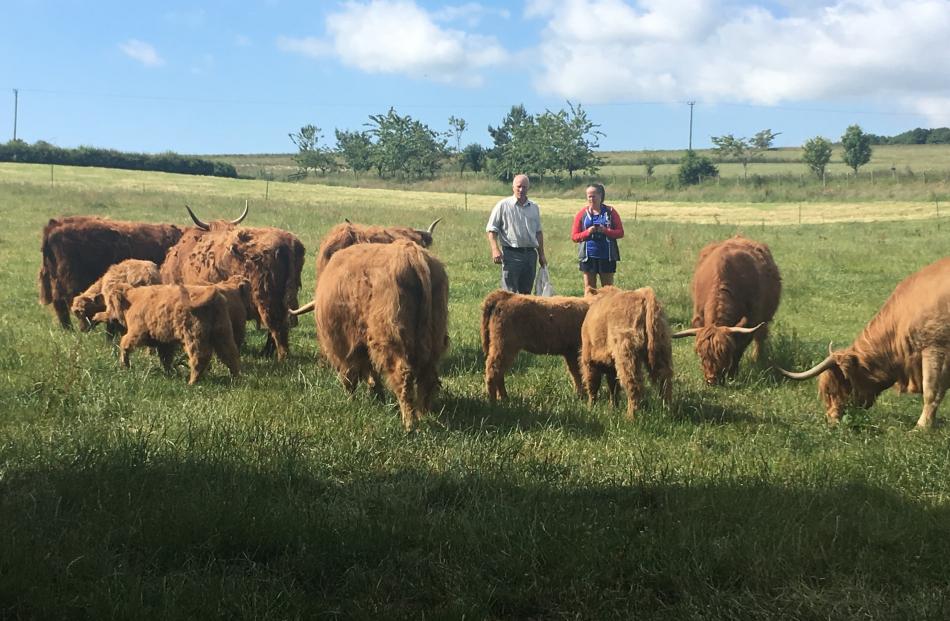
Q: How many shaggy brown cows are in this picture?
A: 11